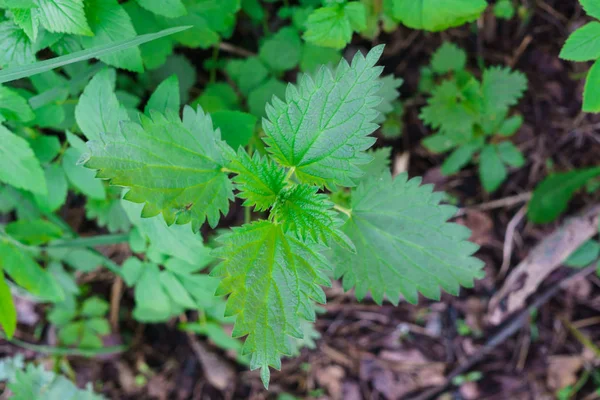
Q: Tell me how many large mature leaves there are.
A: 4